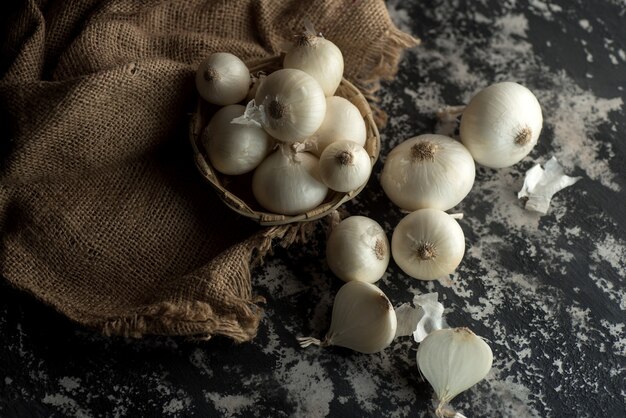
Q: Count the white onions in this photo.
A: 13